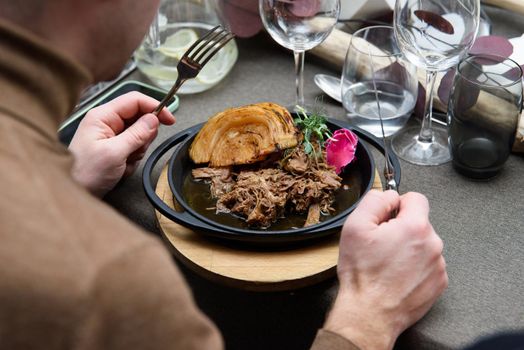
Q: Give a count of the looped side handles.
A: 2